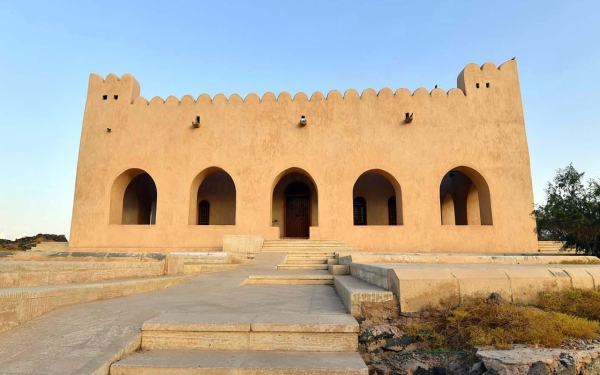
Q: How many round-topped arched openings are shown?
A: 5